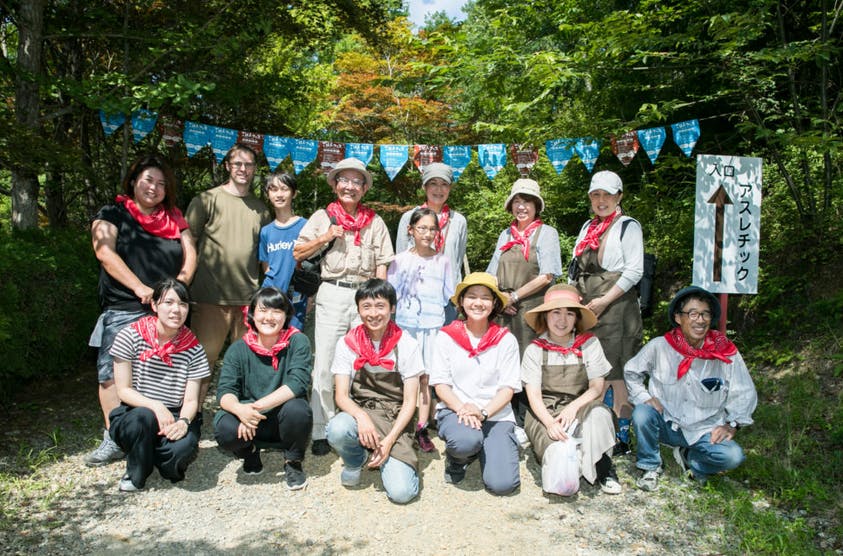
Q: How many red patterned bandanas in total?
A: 11